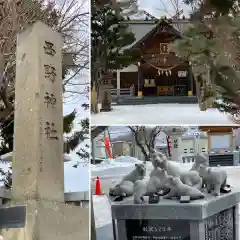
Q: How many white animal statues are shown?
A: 7